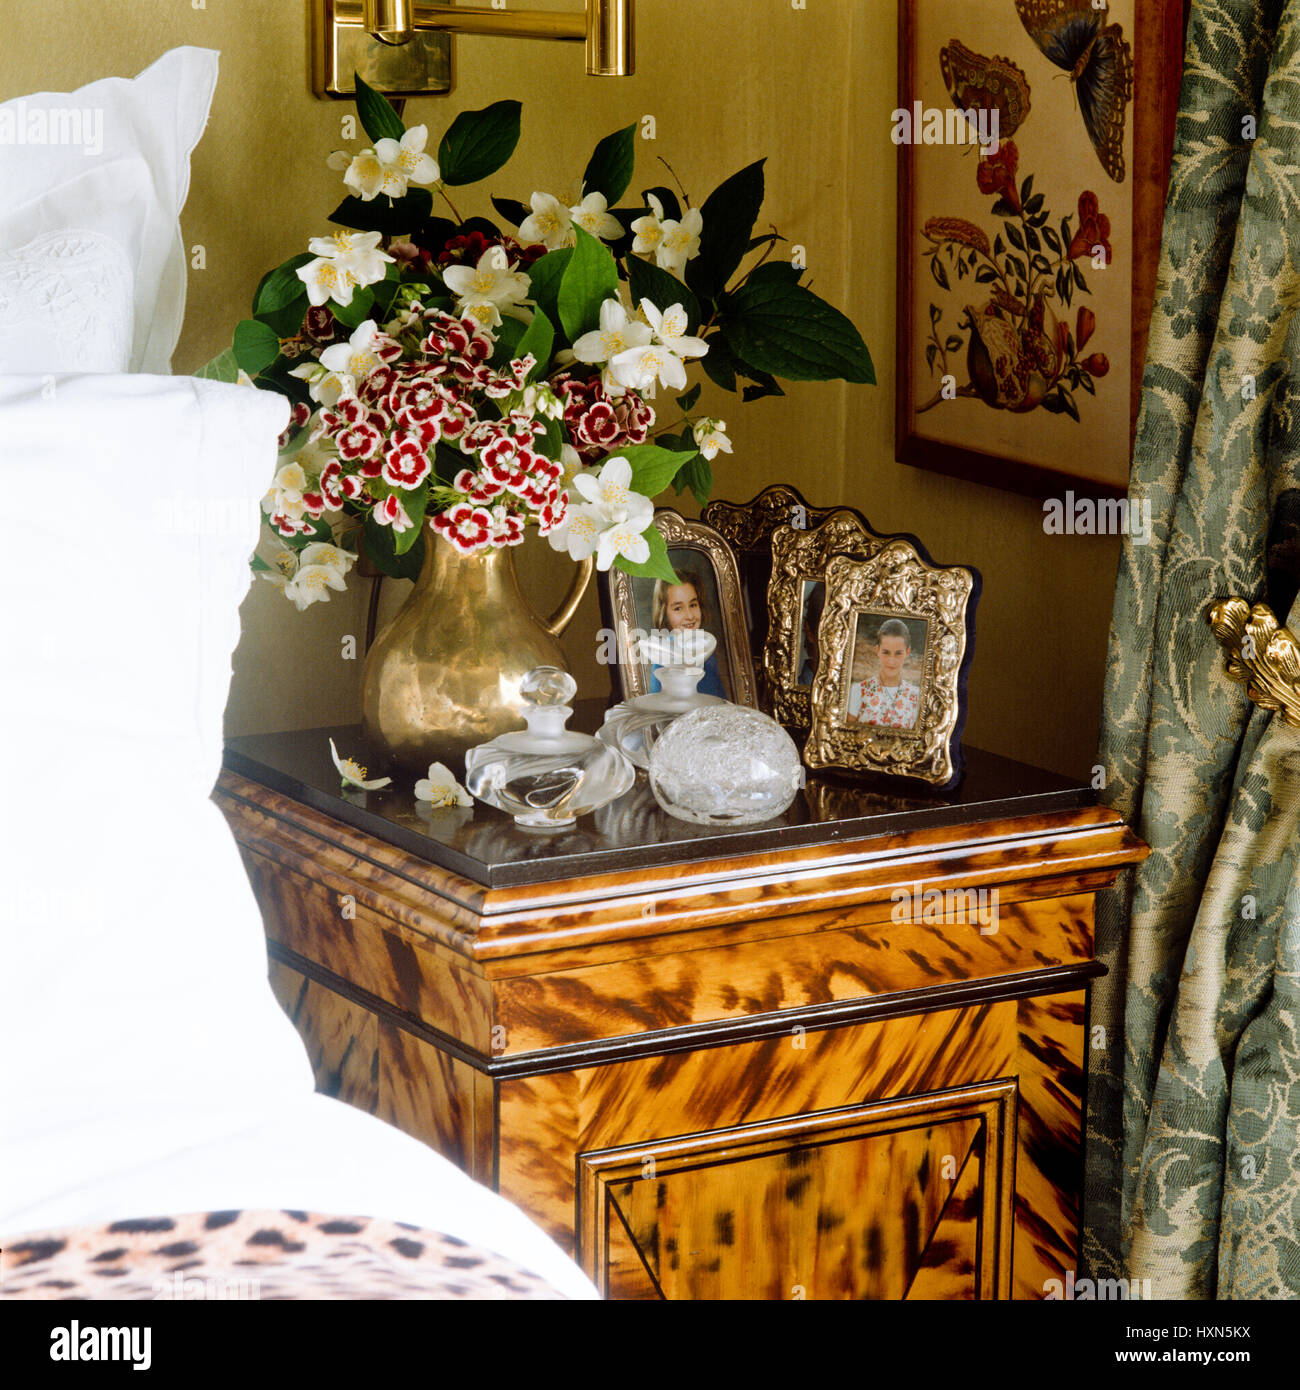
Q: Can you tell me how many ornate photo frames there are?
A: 4